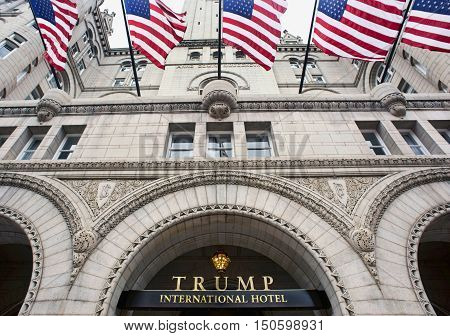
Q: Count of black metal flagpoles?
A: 5